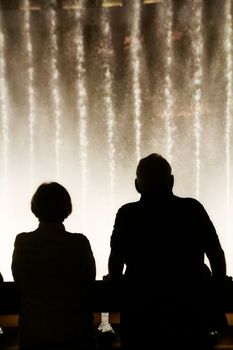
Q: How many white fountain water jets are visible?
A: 9